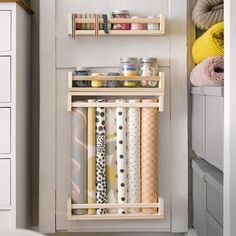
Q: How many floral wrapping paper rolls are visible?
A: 0